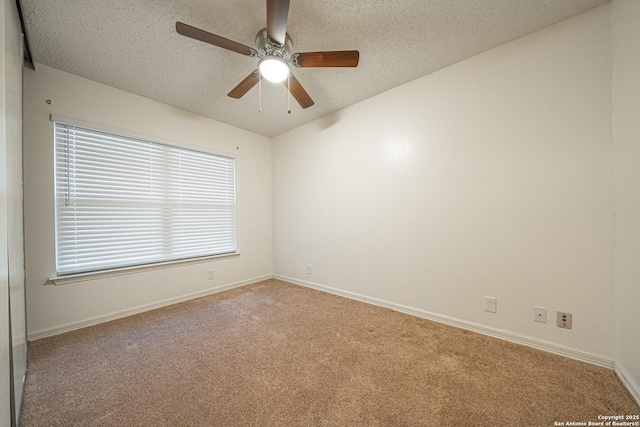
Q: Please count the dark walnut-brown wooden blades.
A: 5